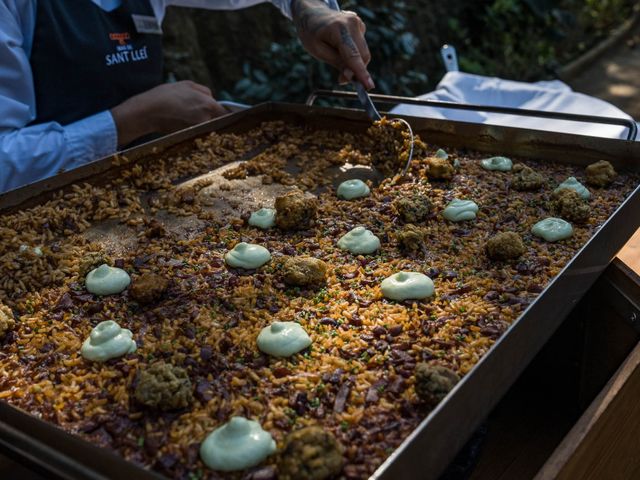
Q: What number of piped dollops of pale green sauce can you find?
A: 14